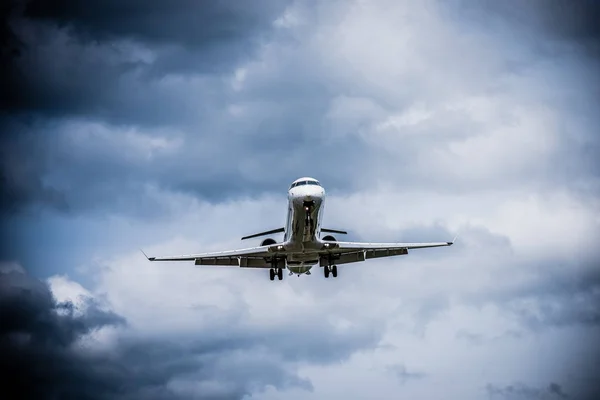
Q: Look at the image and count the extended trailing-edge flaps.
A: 4